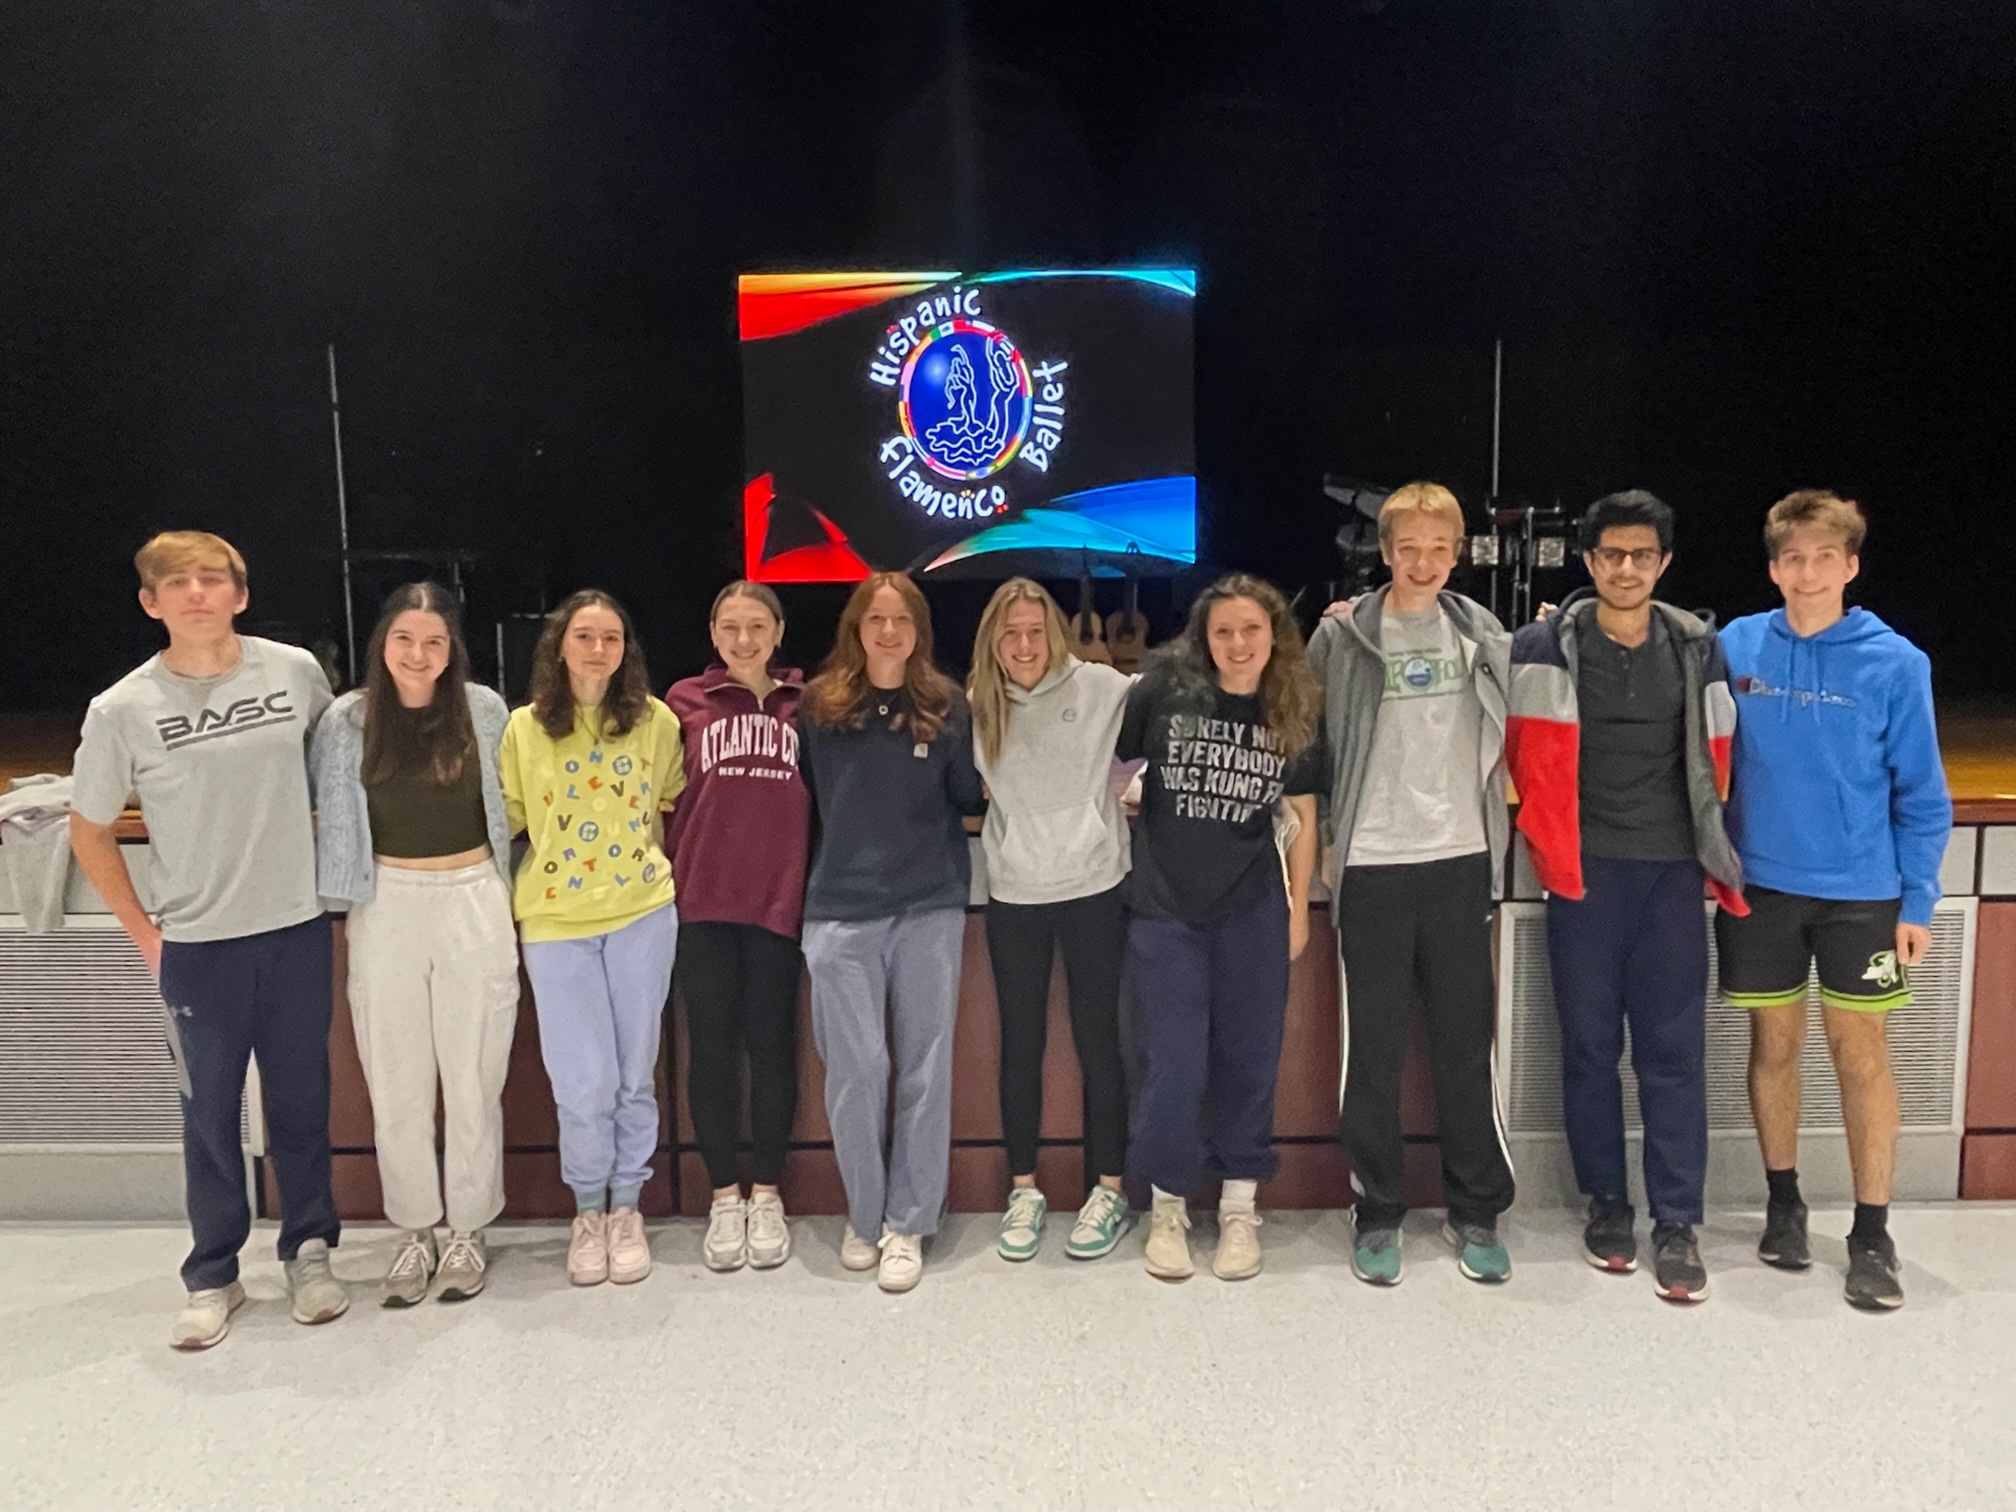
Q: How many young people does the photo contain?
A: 10